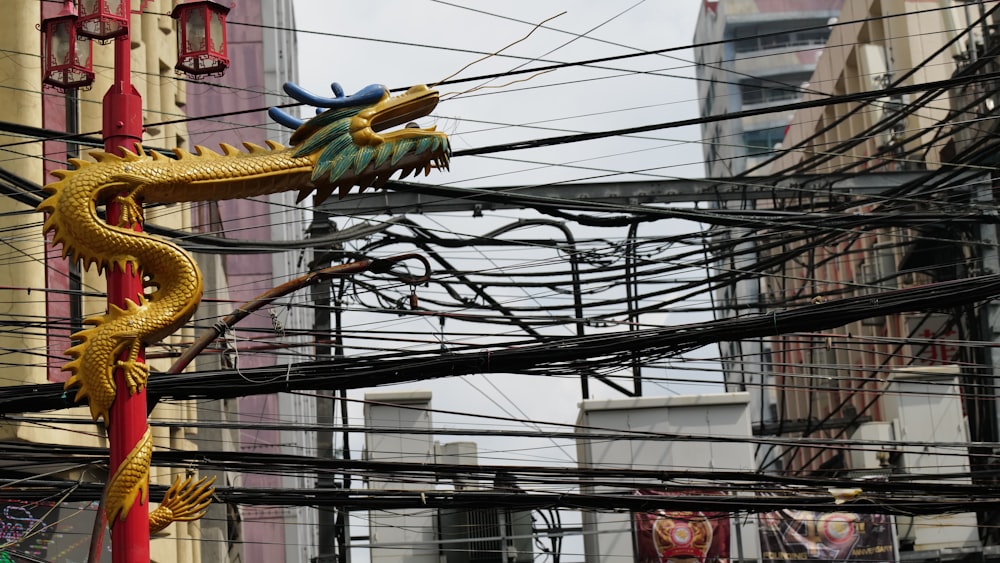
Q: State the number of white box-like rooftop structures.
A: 3